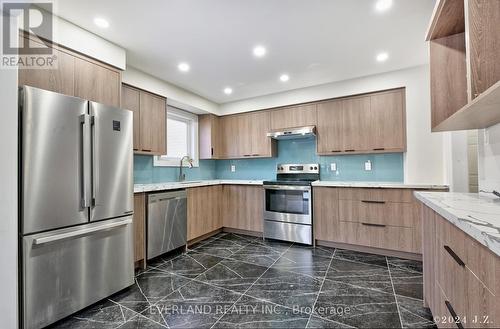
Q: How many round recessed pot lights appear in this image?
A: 7